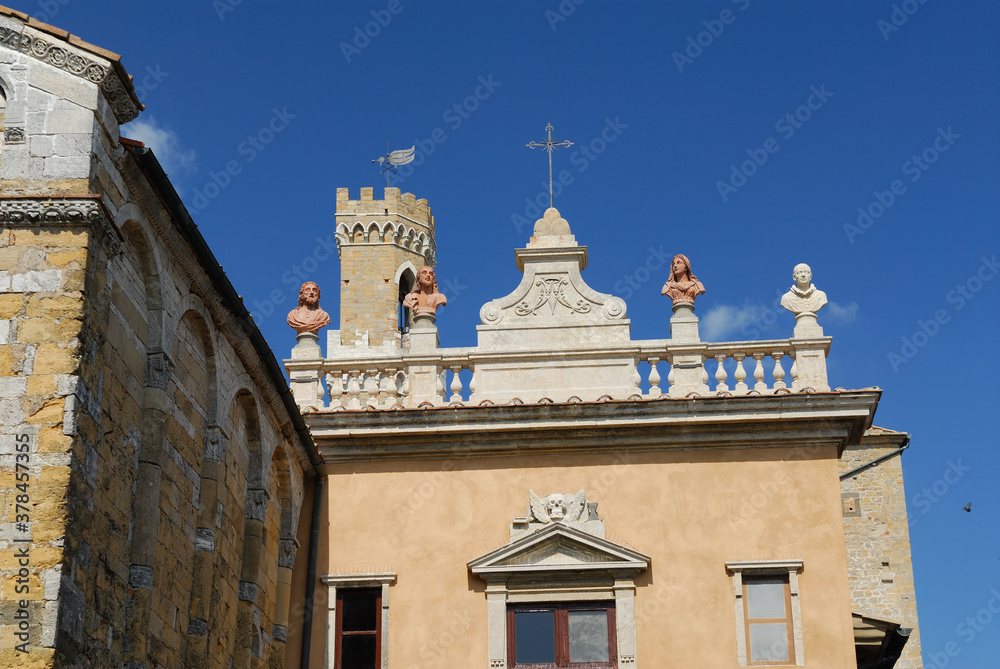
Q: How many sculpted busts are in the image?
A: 4